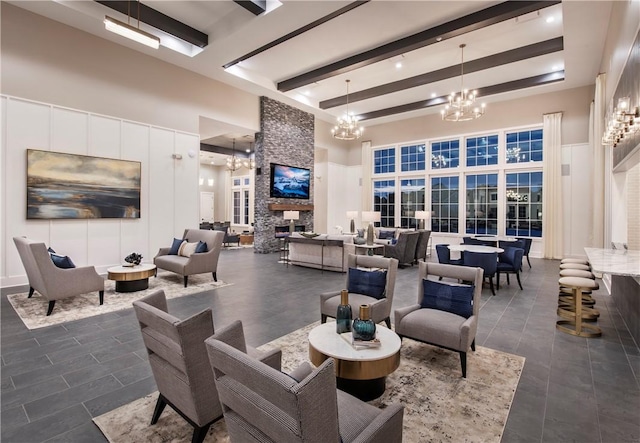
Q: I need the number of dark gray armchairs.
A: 2